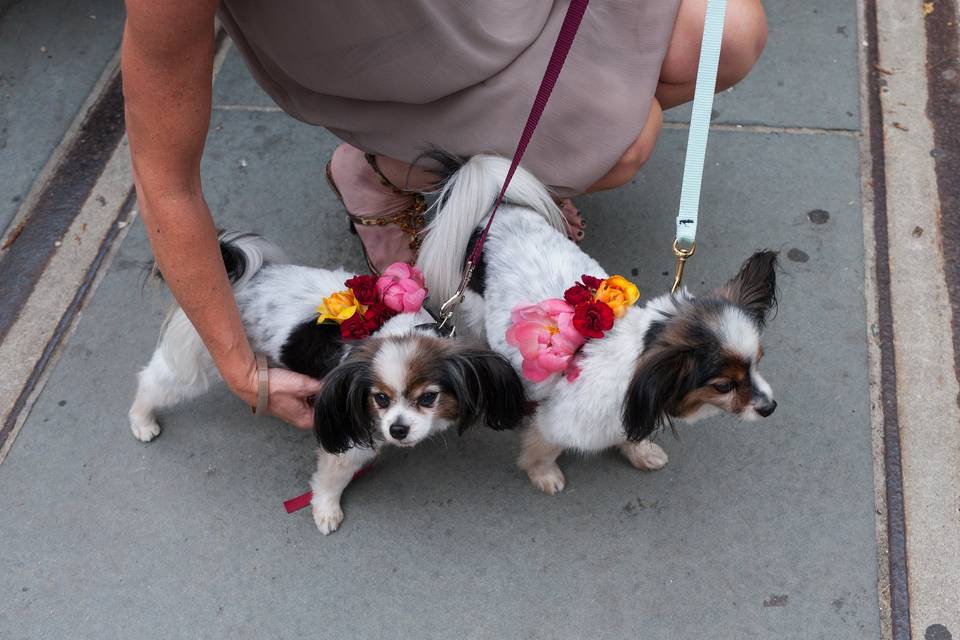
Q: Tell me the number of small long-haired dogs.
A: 2